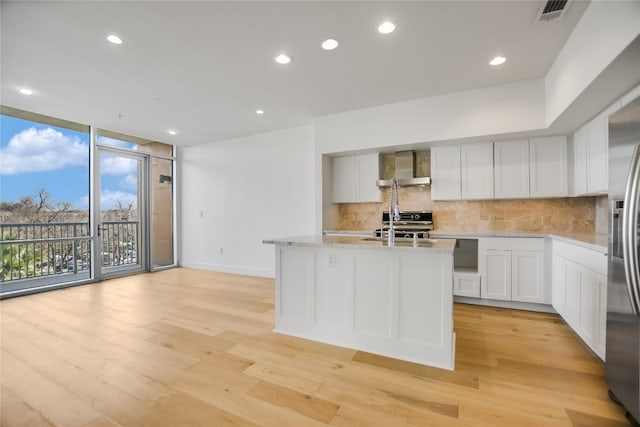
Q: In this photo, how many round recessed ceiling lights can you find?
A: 8